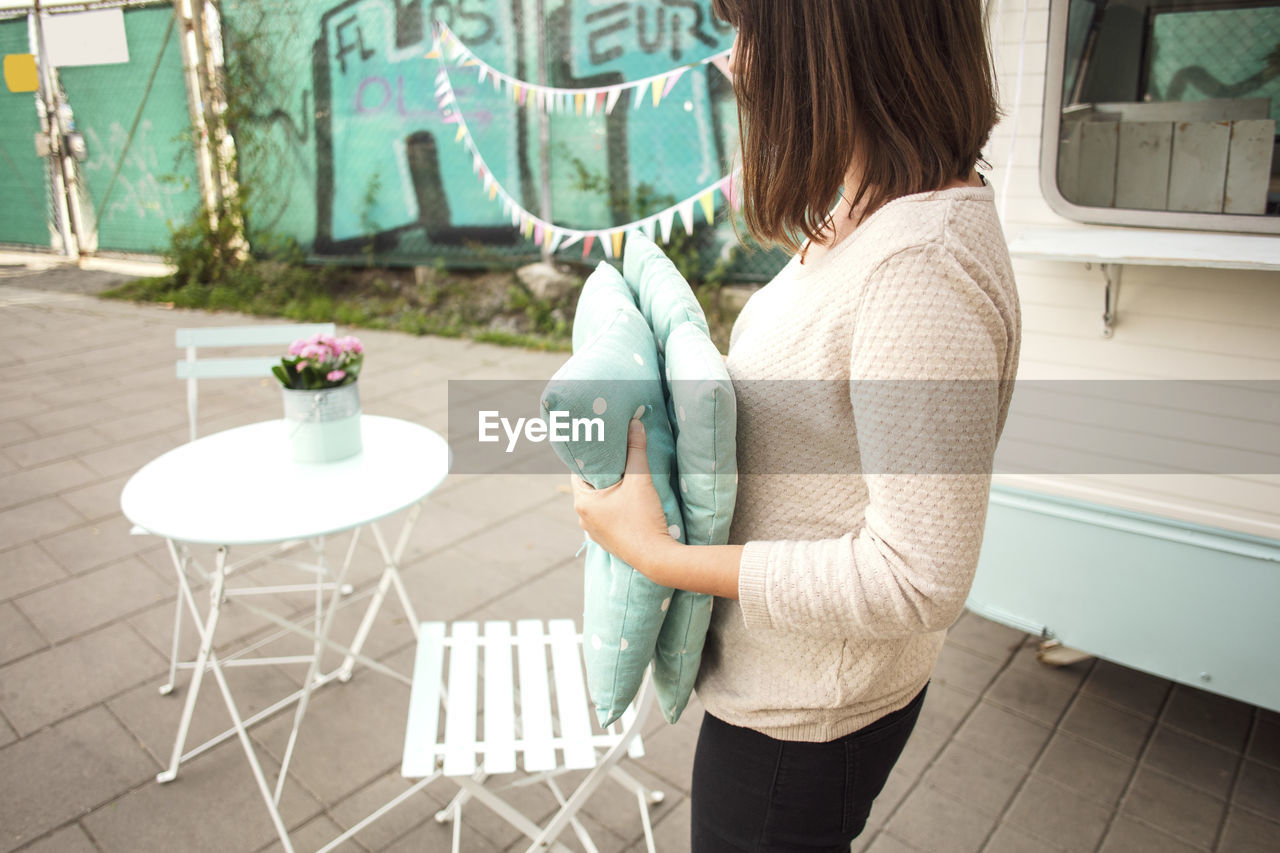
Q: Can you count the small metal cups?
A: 1